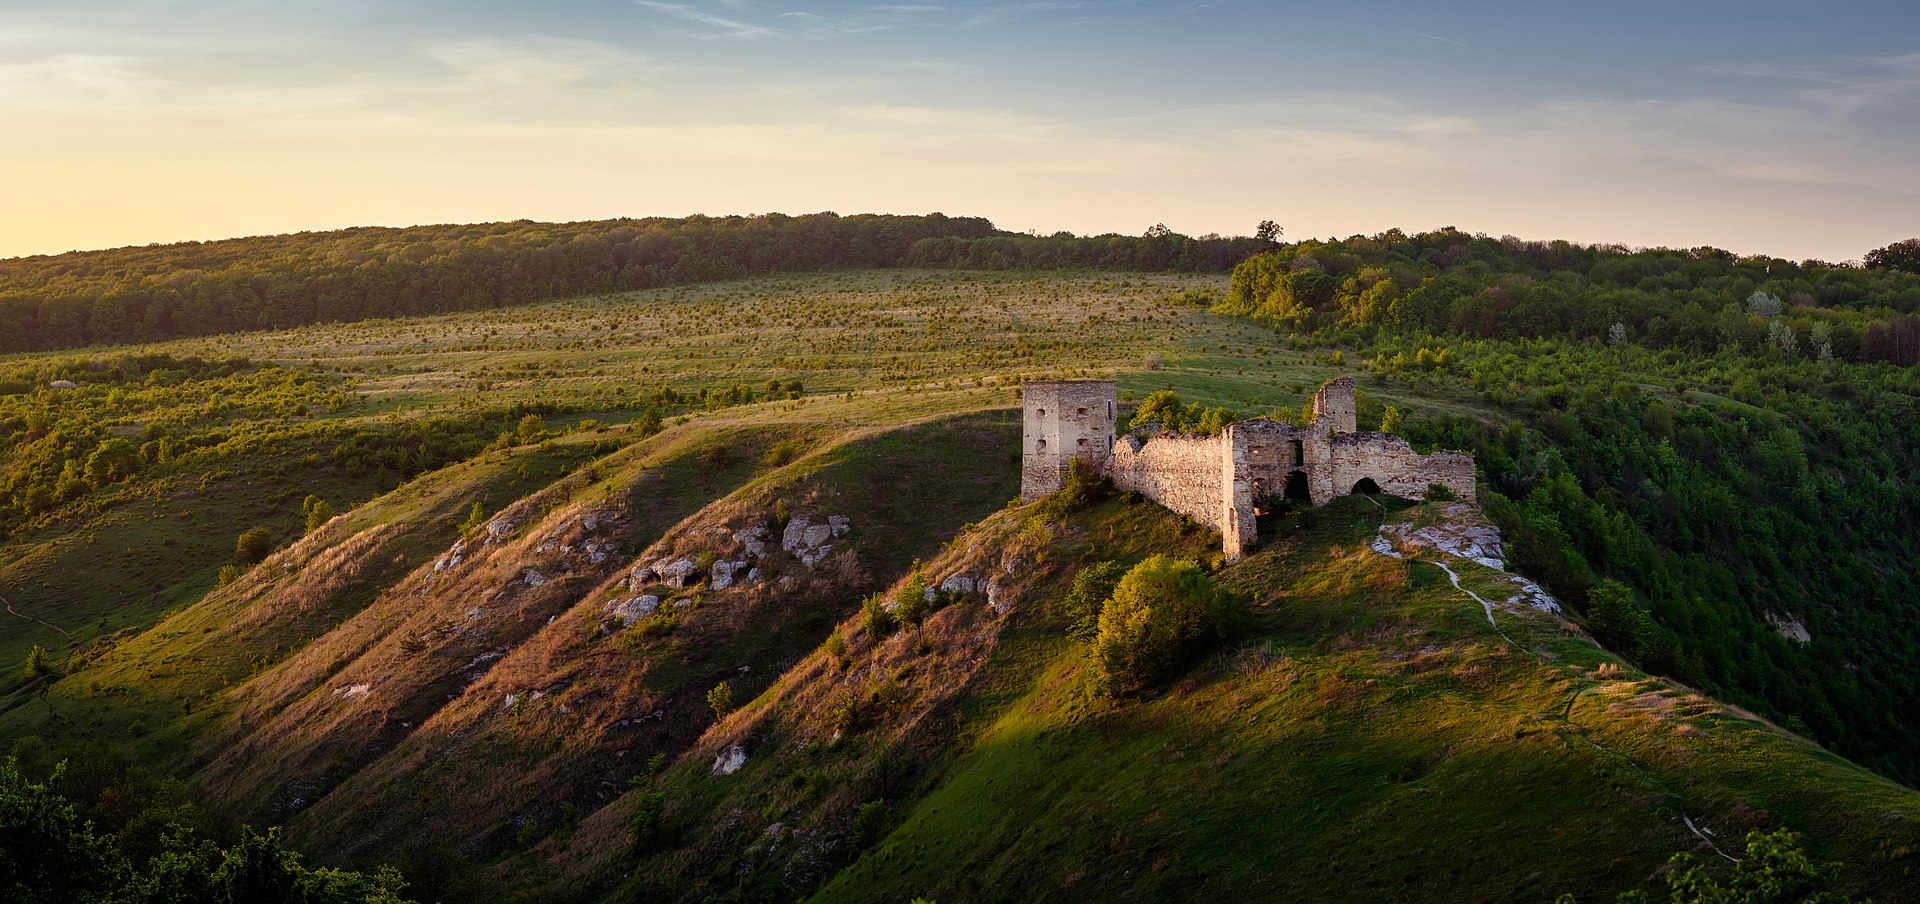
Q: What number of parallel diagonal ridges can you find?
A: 4